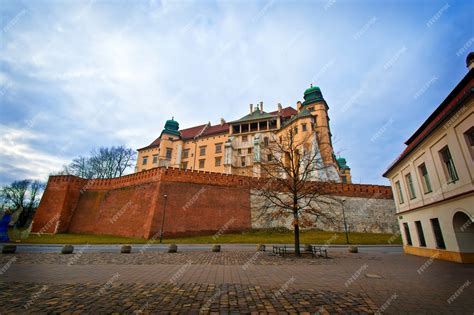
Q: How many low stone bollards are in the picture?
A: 8